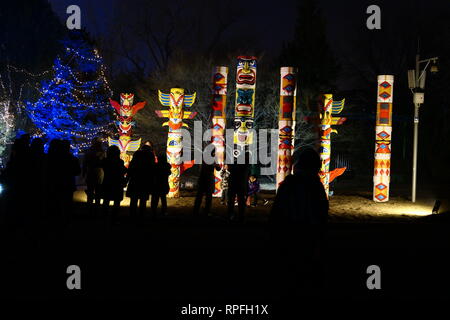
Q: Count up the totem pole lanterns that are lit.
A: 7